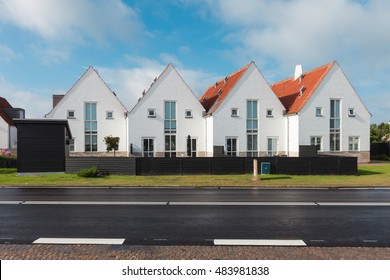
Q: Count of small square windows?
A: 8